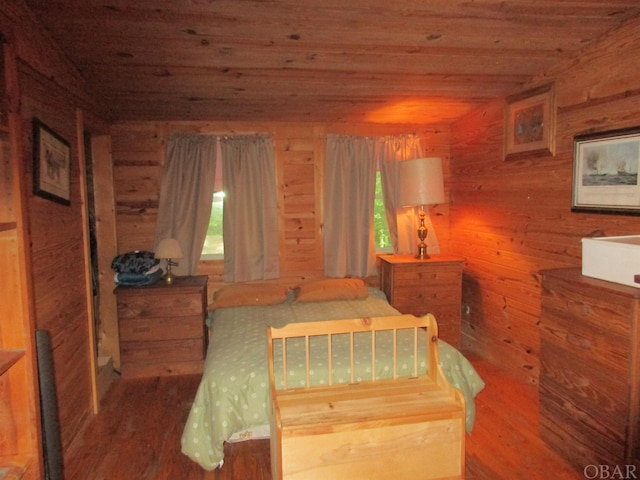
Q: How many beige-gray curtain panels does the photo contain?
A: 4